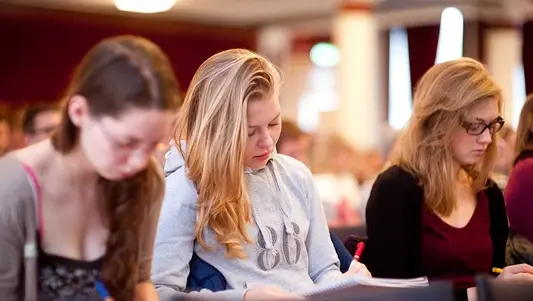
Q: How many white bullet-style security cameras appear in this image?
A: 0